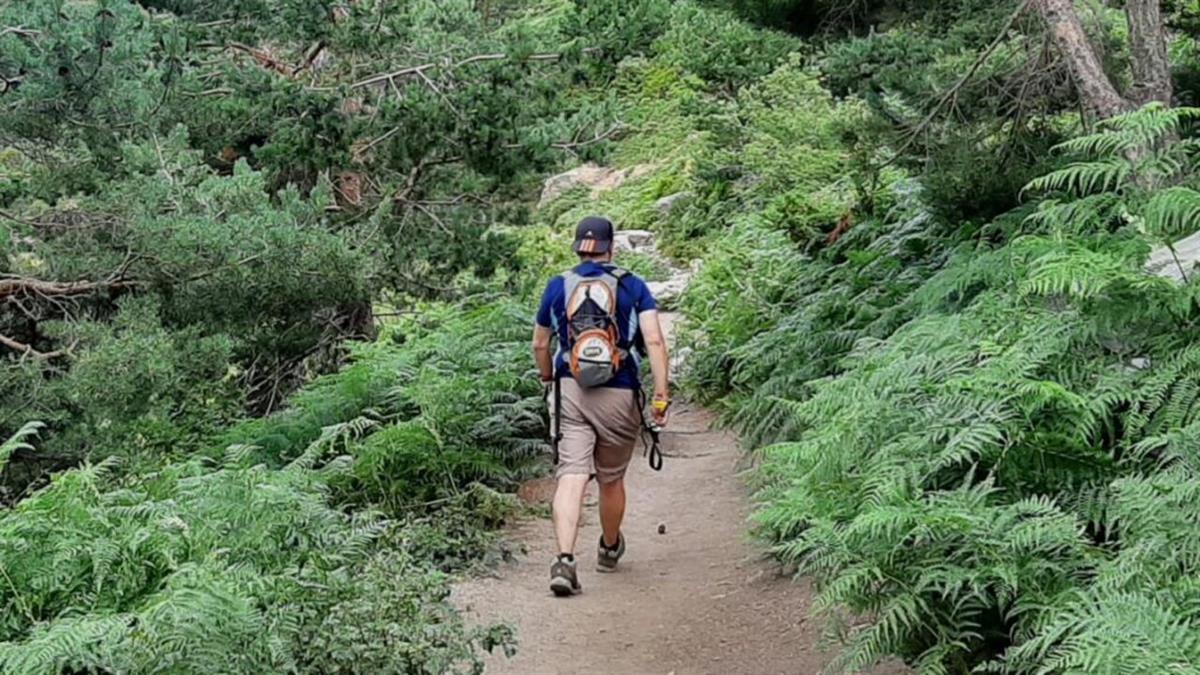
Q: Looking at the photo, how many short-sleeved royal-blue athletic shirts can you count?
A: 1